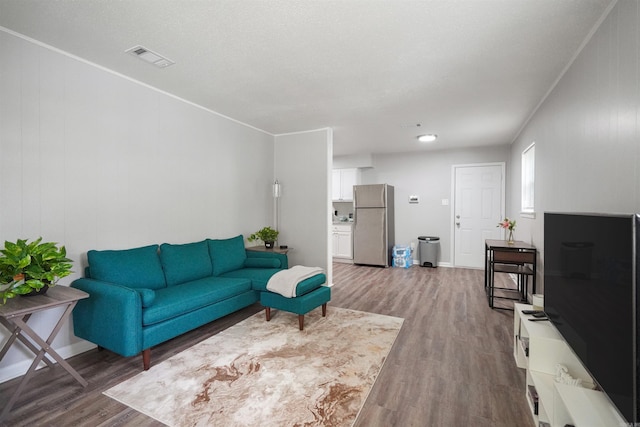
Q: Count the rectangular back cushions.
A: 3